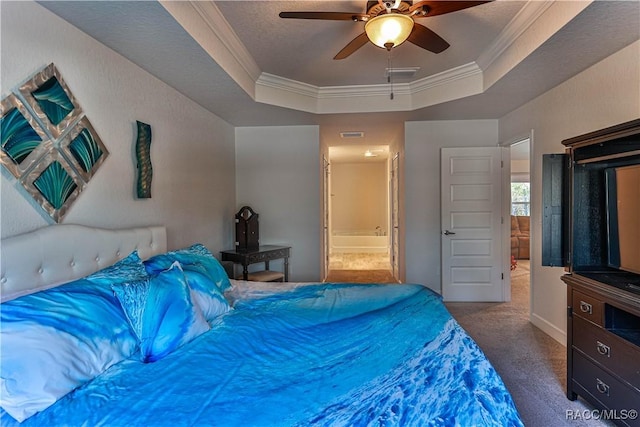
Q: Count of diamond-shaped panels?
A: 4